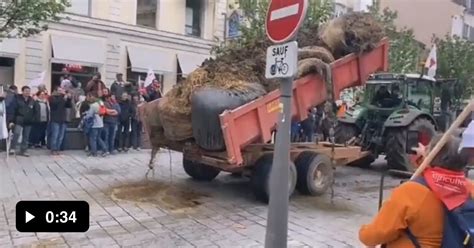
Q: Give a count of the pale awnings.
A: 4